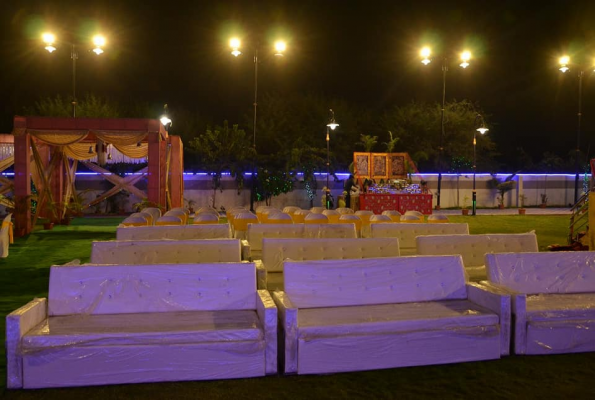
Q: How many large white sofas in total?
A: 9